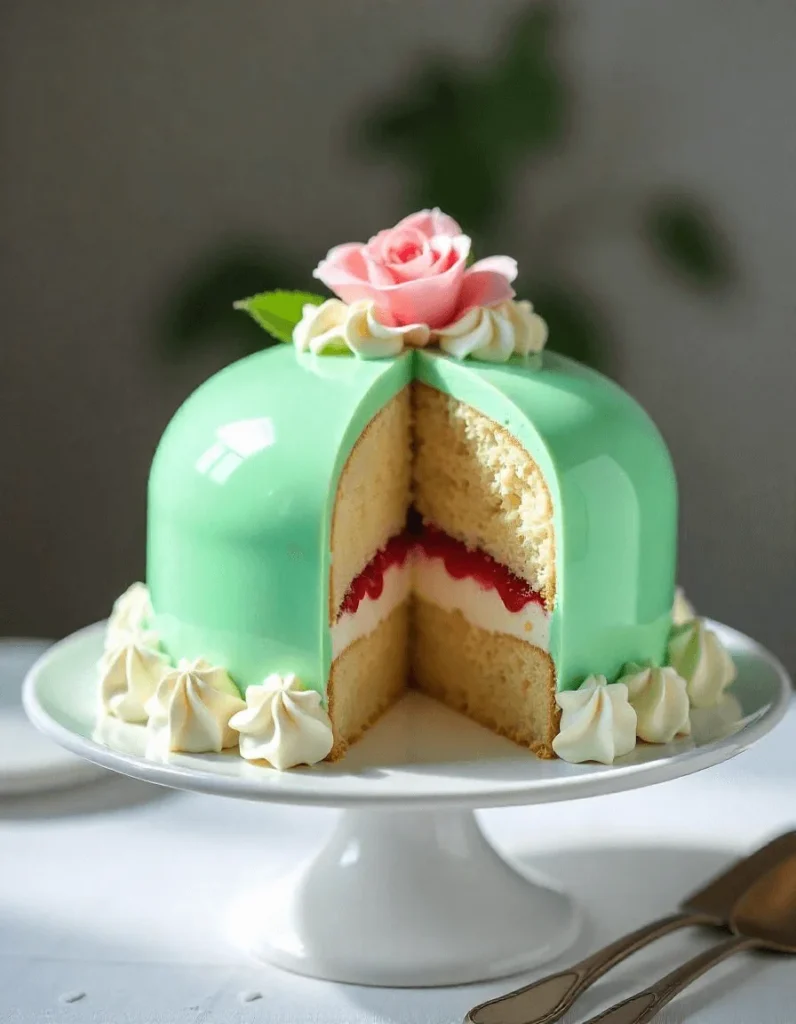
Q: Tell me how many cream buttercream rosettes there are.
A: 12